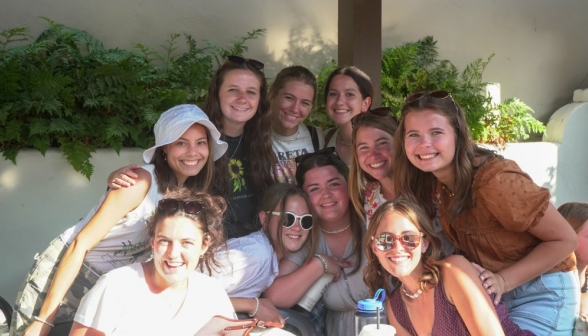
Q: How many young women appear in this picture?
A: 10